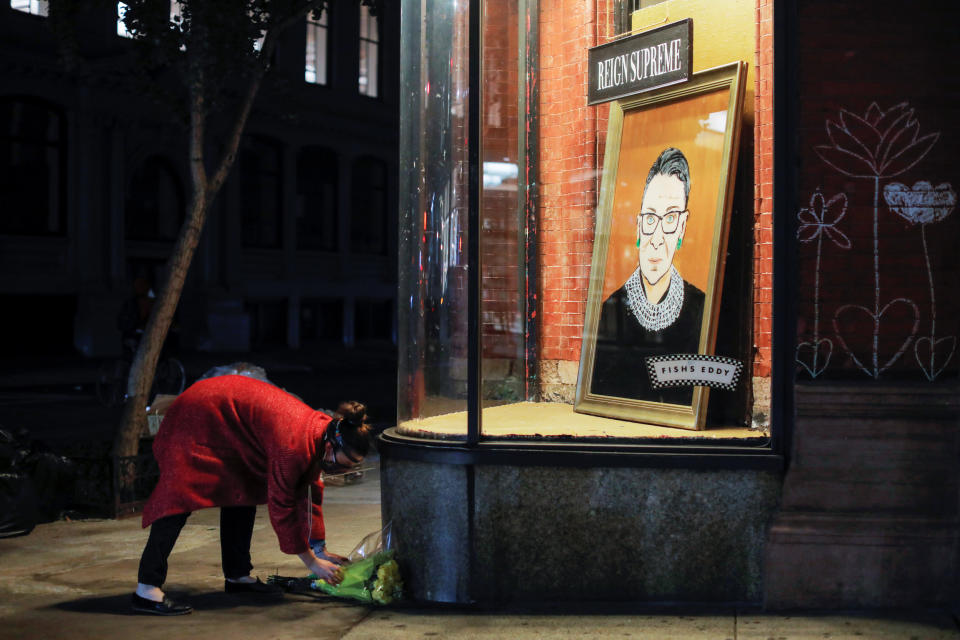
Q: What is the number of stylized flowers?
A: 3